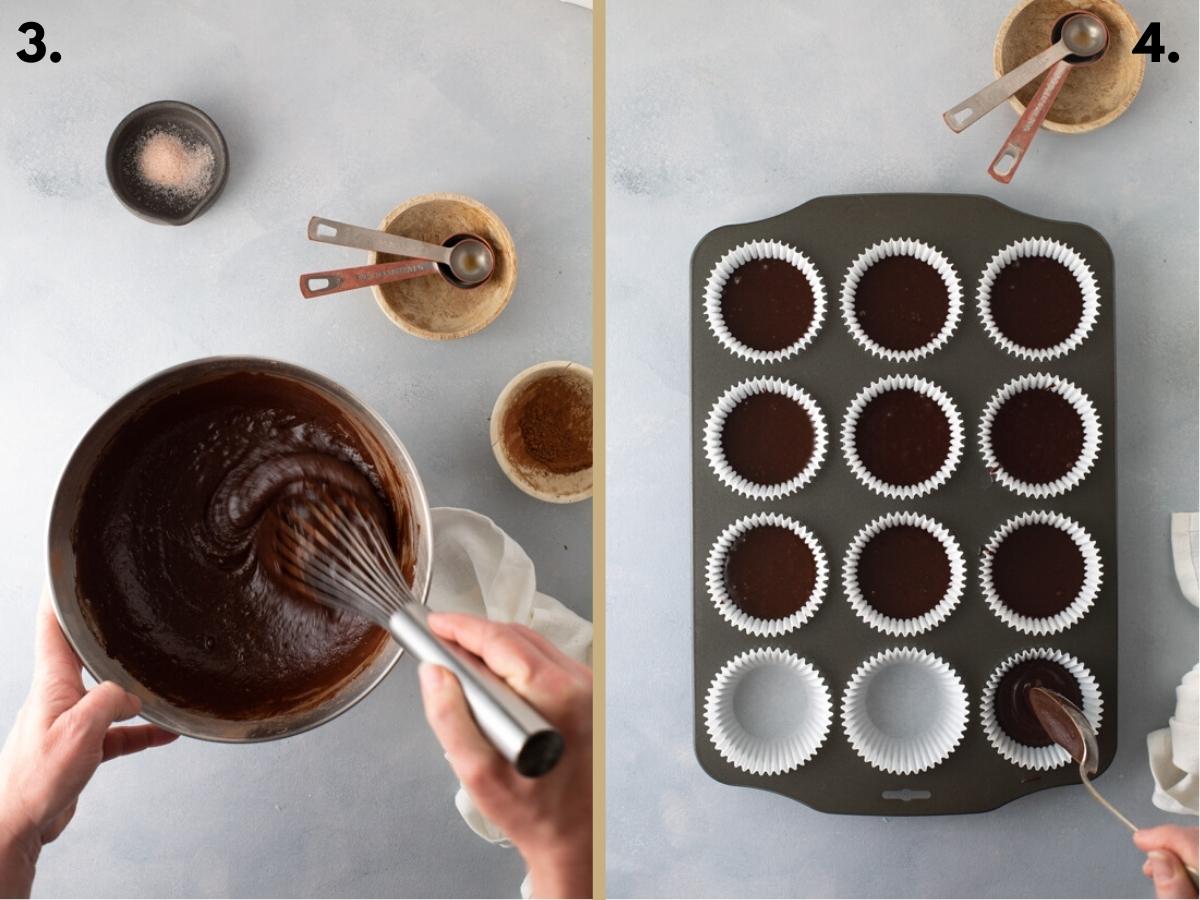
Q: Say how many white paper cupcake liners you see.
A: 12